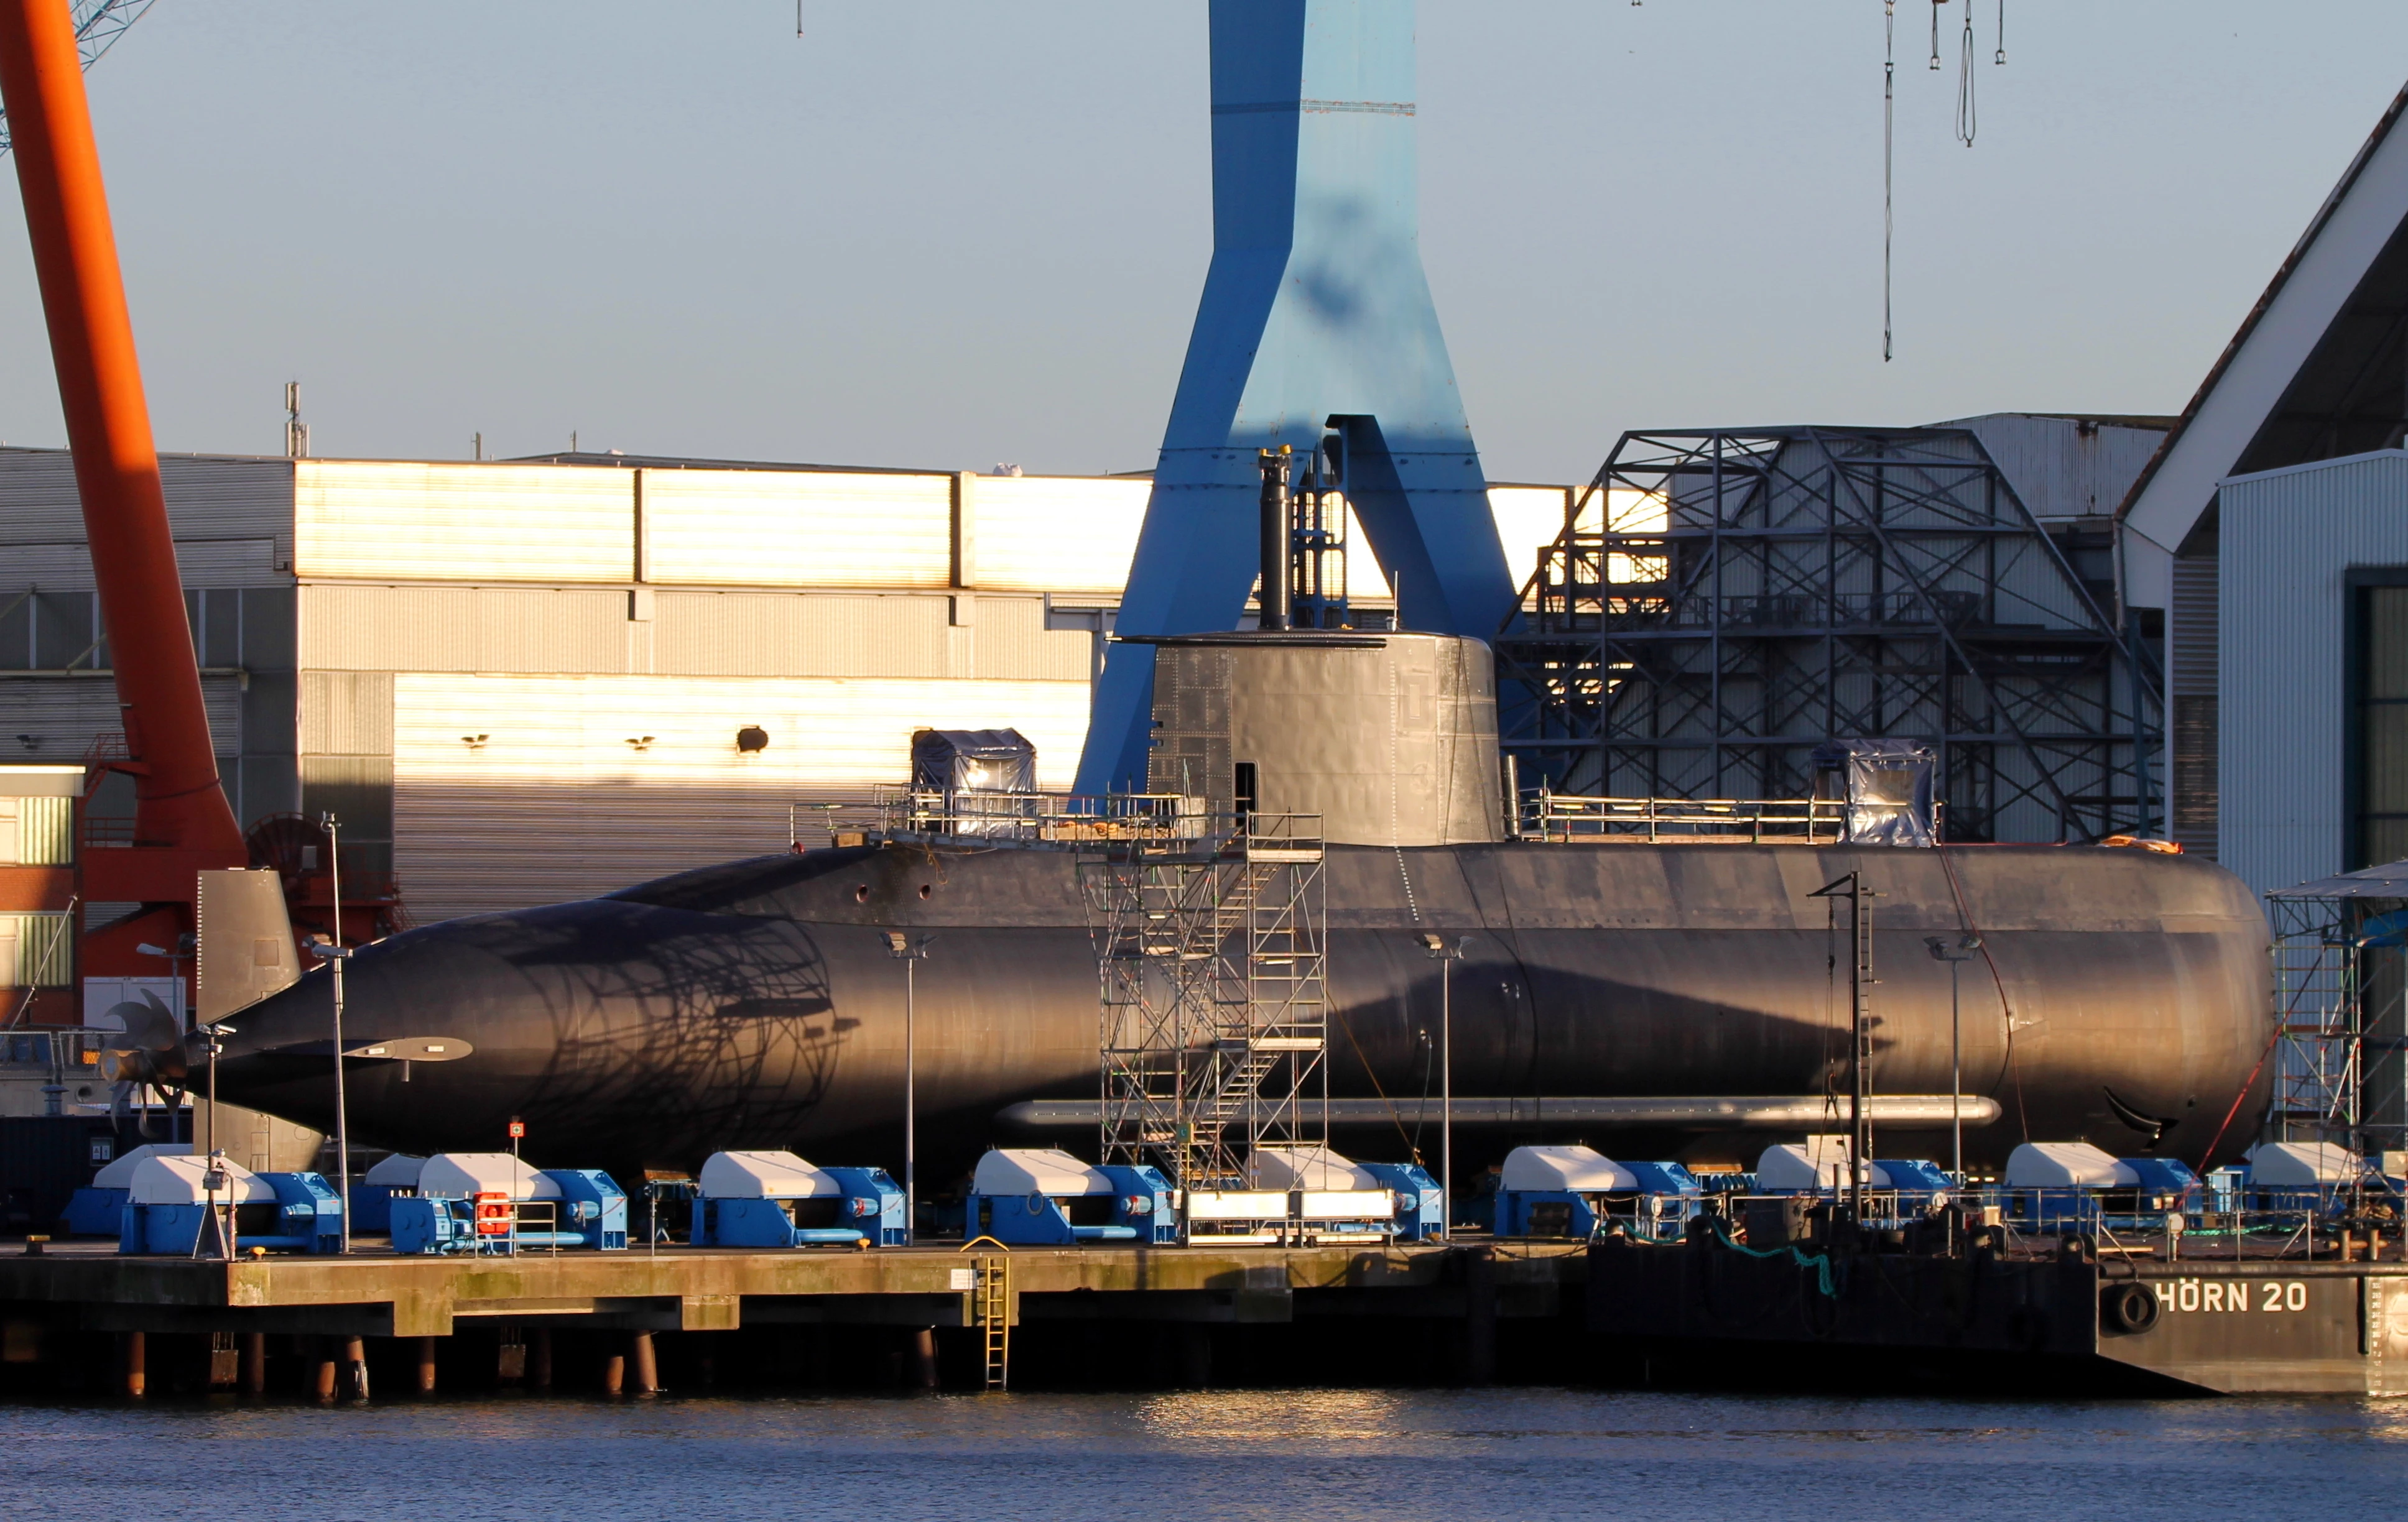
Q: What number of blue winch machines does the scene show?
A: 11